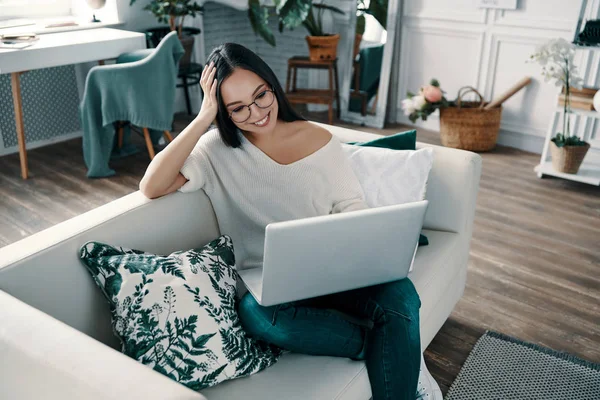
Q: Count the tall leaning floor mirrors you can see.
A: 1